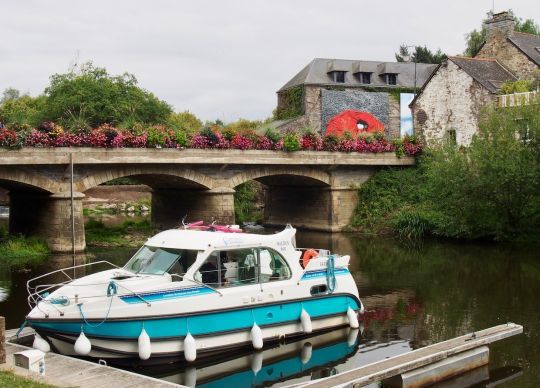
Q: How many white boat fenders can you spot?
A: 7